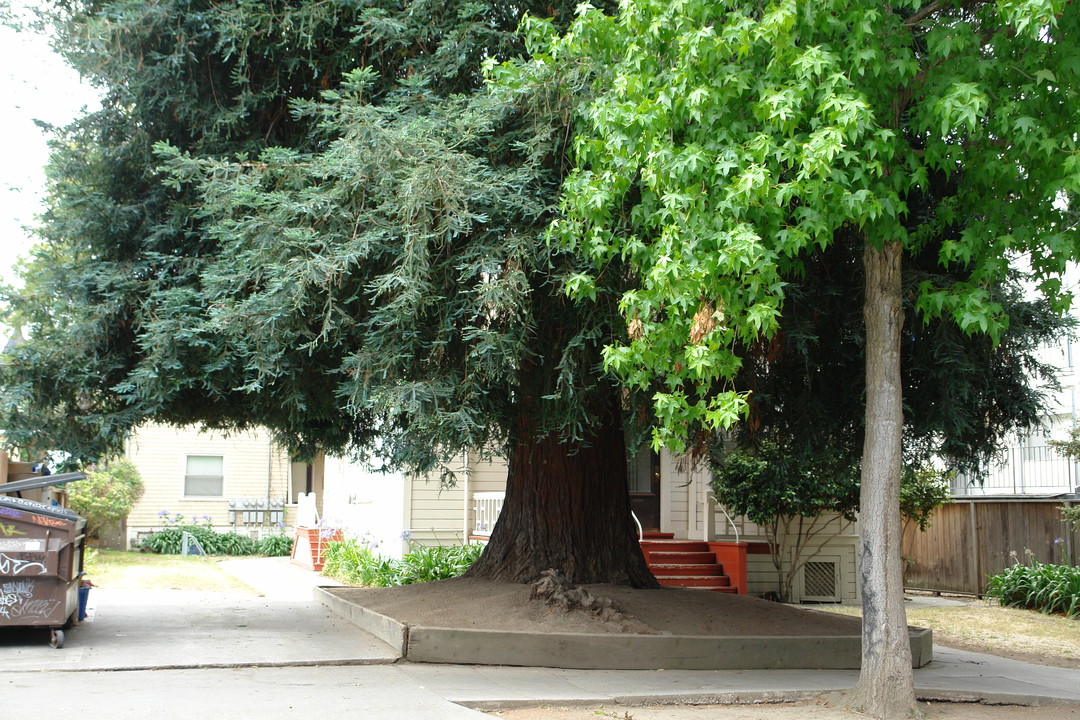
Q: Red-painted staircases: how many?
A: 2